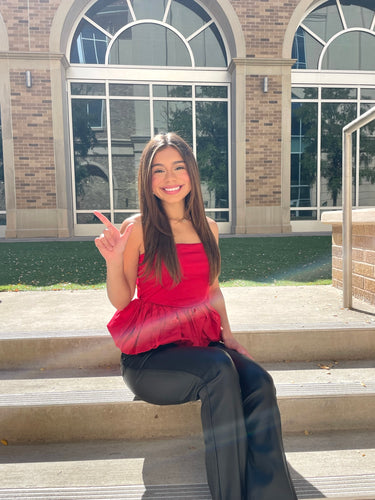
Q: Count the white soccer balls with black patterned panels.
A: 0